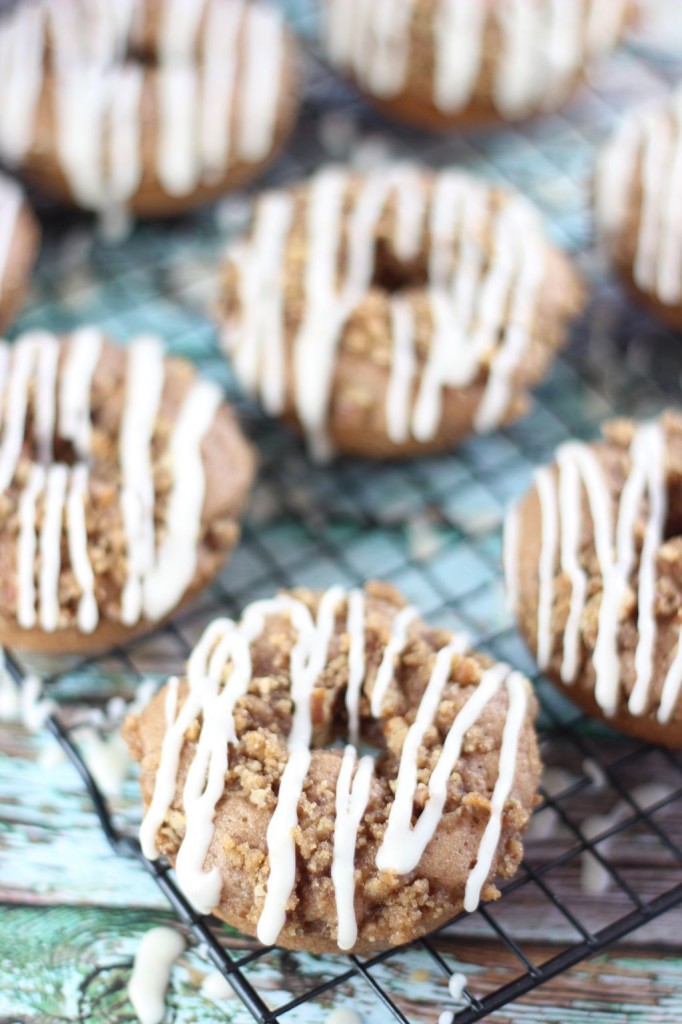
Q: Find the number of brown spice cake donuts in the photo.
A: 8